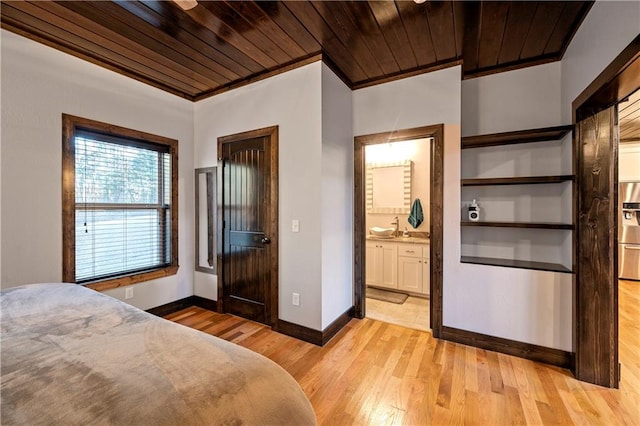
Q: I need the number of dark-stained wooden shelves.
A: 4